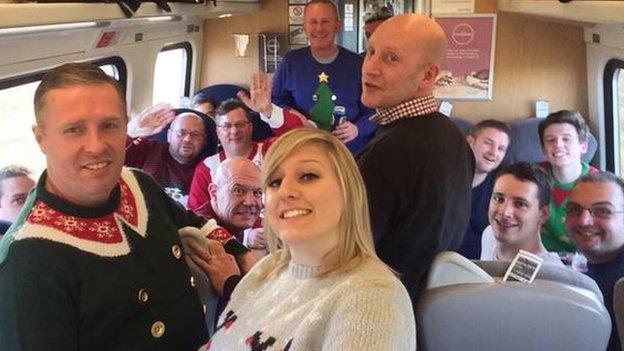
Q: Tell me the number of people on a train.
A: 14